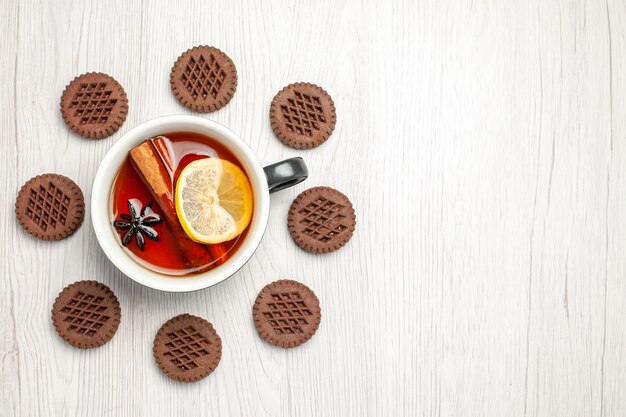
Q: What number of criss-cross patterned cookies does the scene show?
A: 8